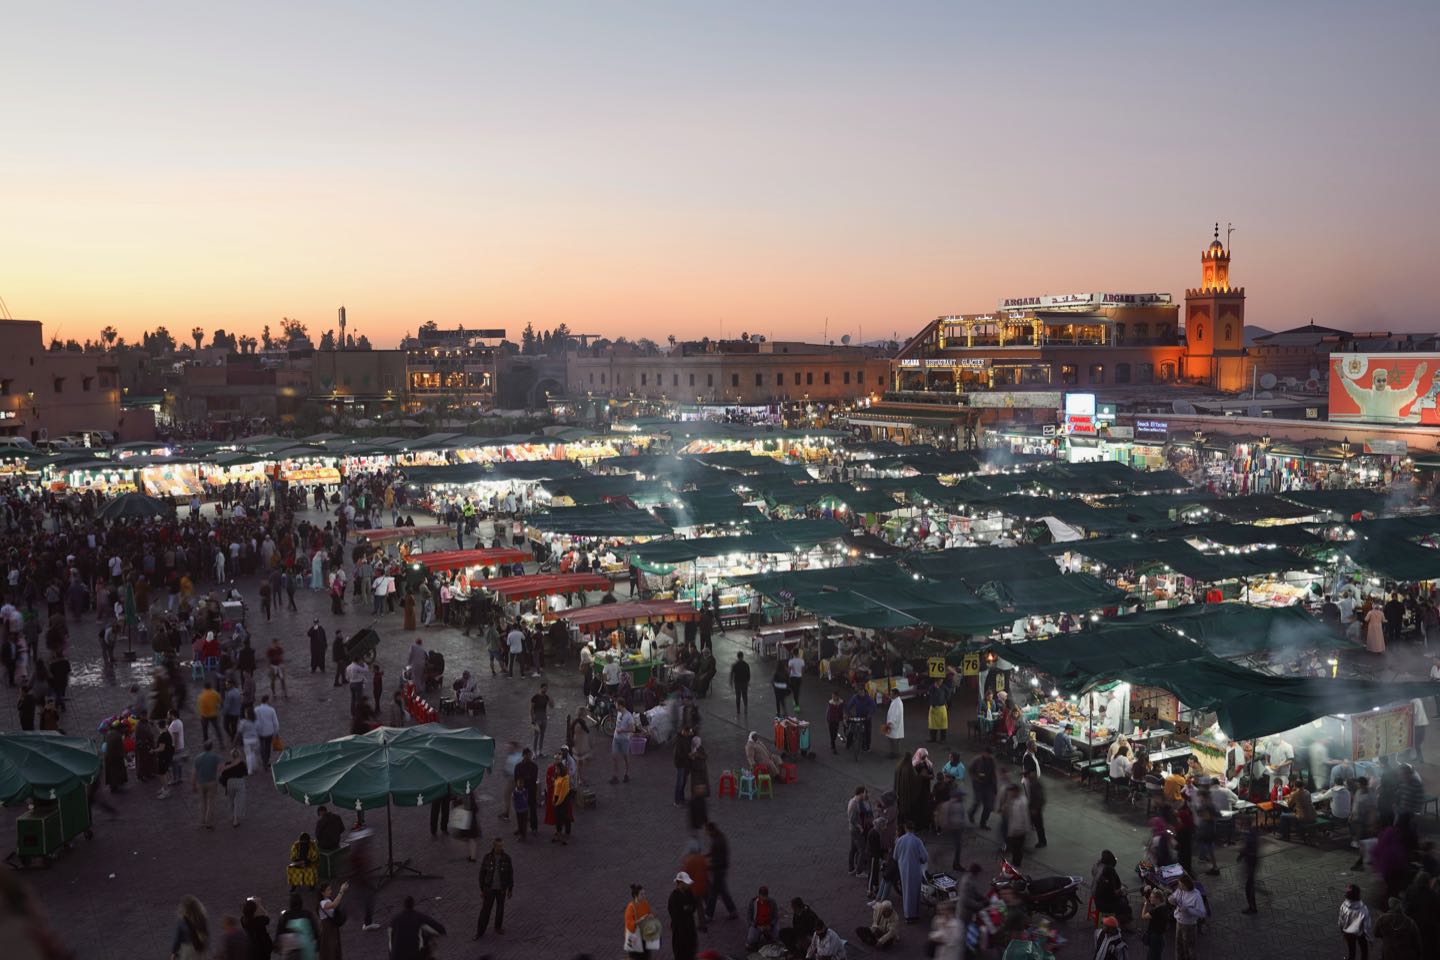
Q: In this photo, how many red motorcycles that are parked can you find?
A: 1